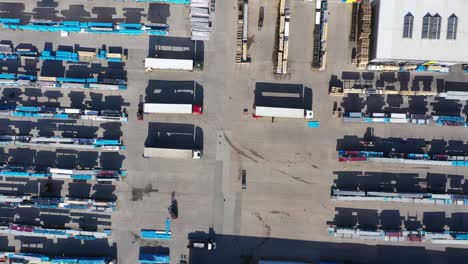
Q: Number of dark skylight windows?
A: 4